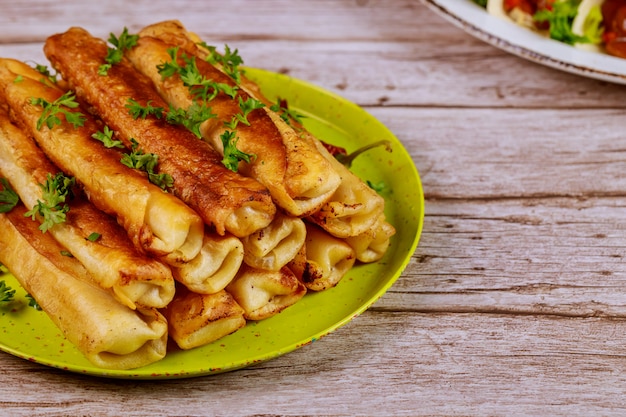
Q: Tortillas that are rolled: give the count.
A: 12